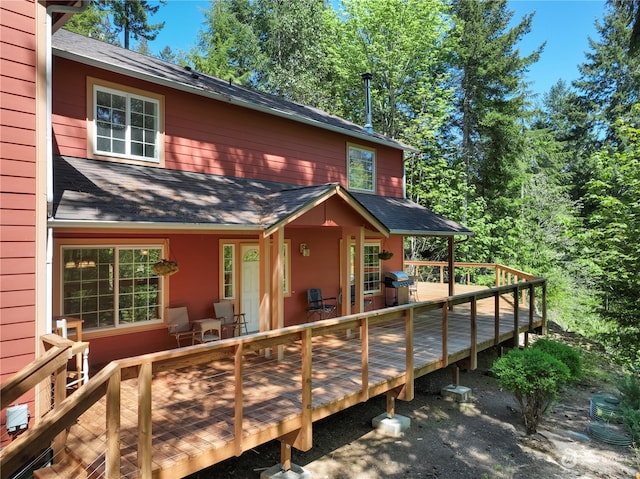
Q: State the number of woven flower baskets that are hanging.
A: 2